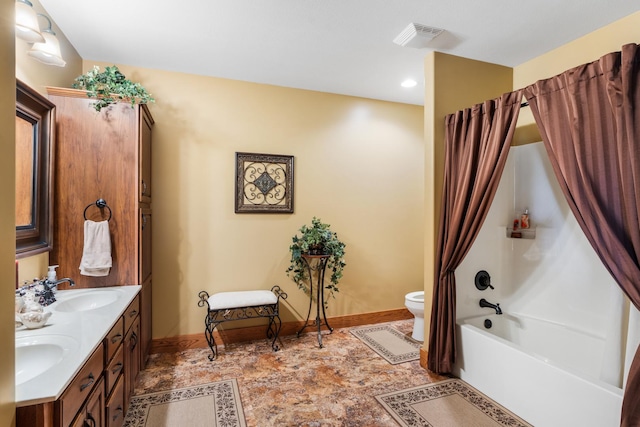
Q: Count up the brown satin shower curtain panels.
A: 2